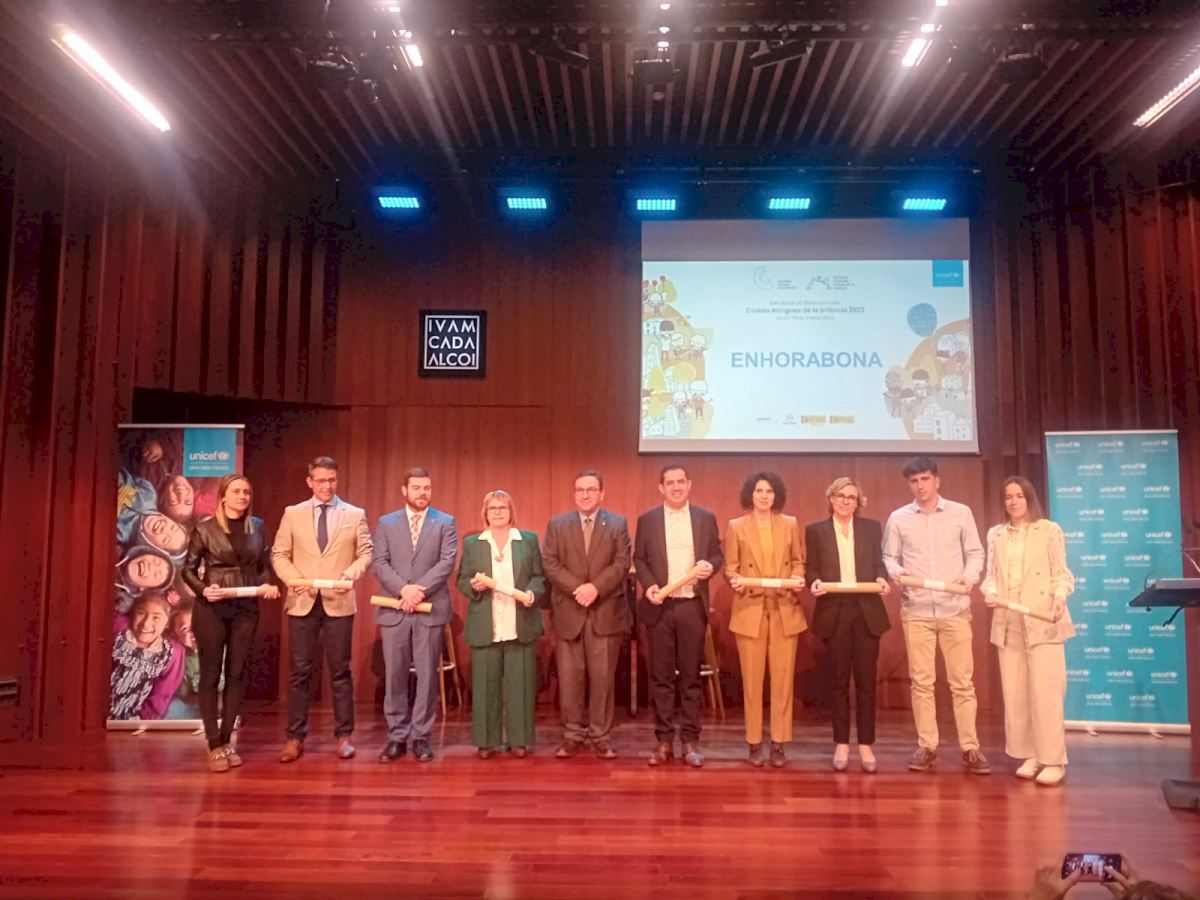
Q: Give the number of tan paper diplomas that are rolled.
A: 9